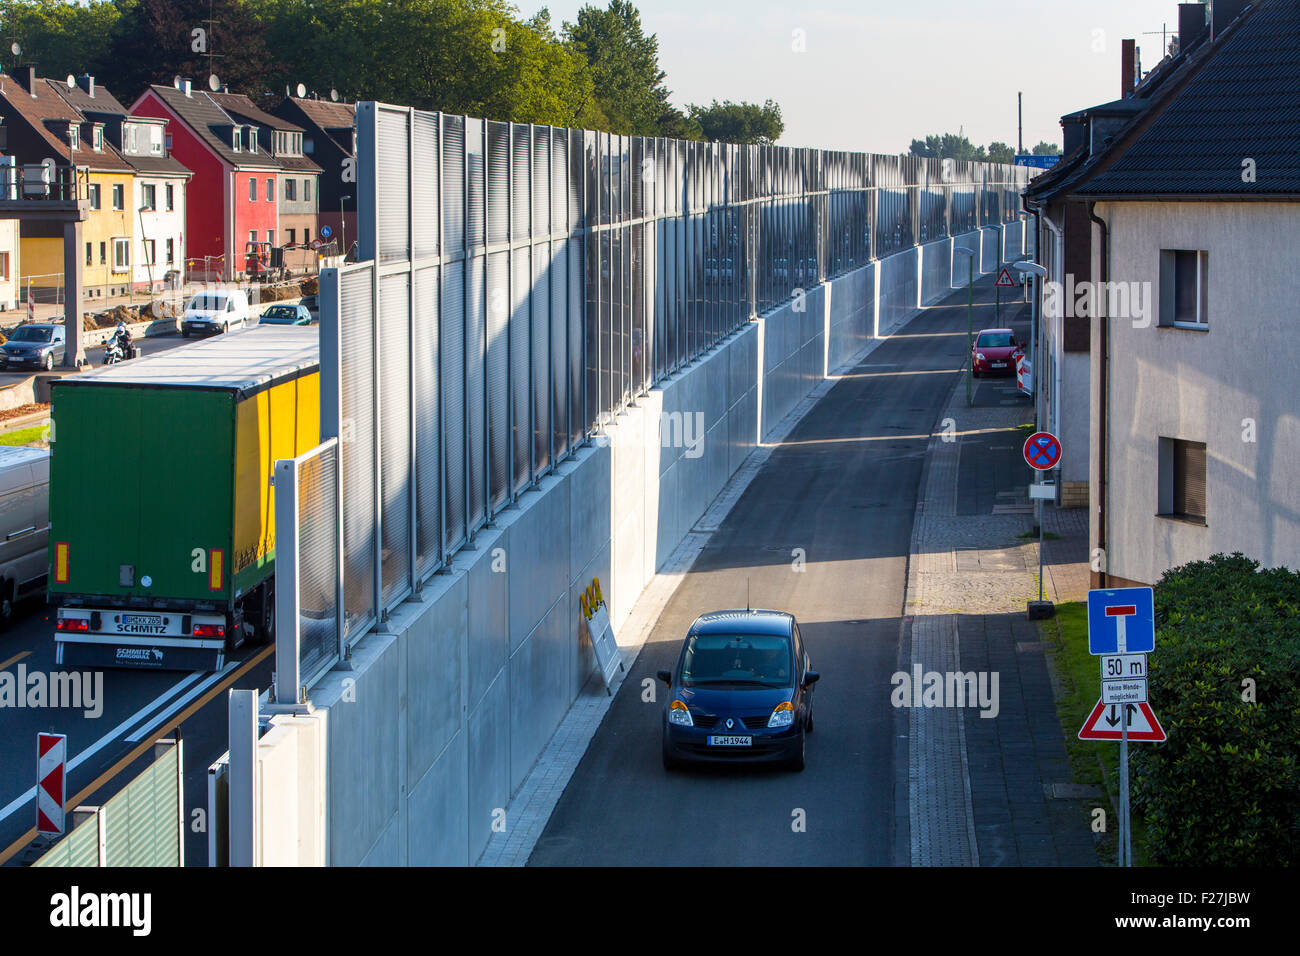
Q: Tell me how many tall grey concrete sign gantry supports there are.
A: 1